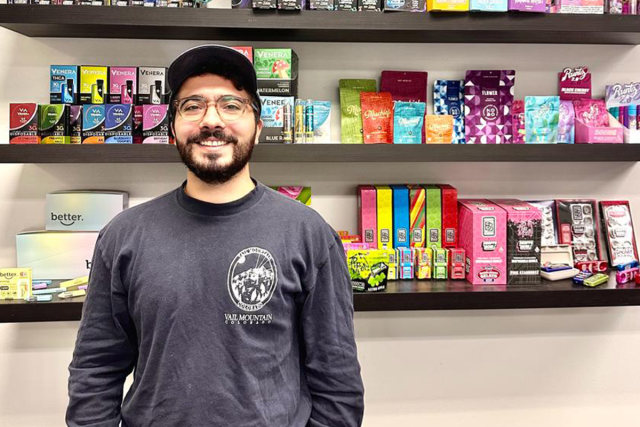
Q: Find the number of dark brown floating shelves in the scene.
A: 3